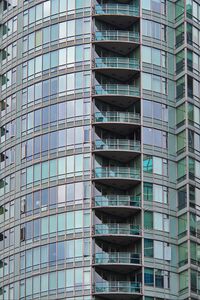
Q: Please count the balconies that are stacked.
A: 11